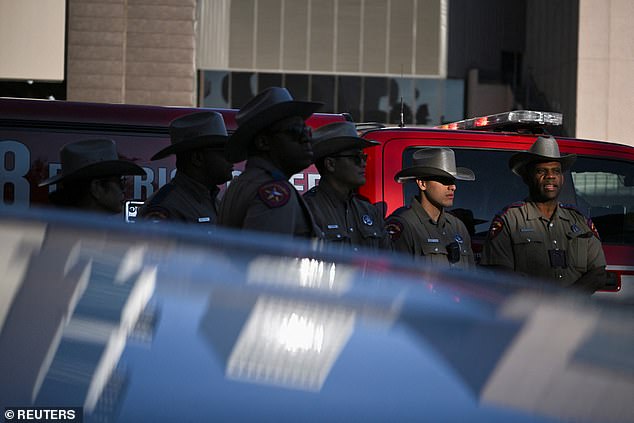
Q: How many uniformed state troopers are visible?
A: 6